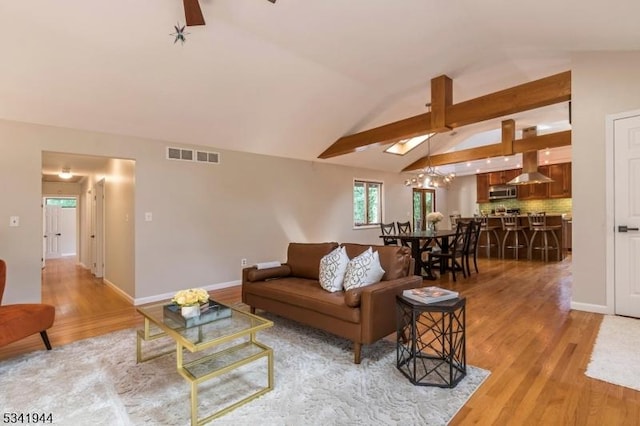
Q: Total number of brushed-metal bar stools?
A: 4